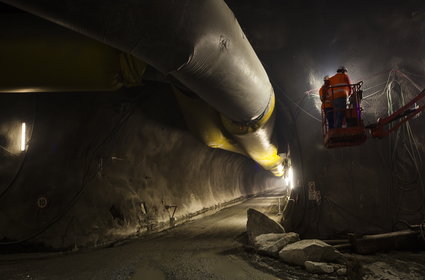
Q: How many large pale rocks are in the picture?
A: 3